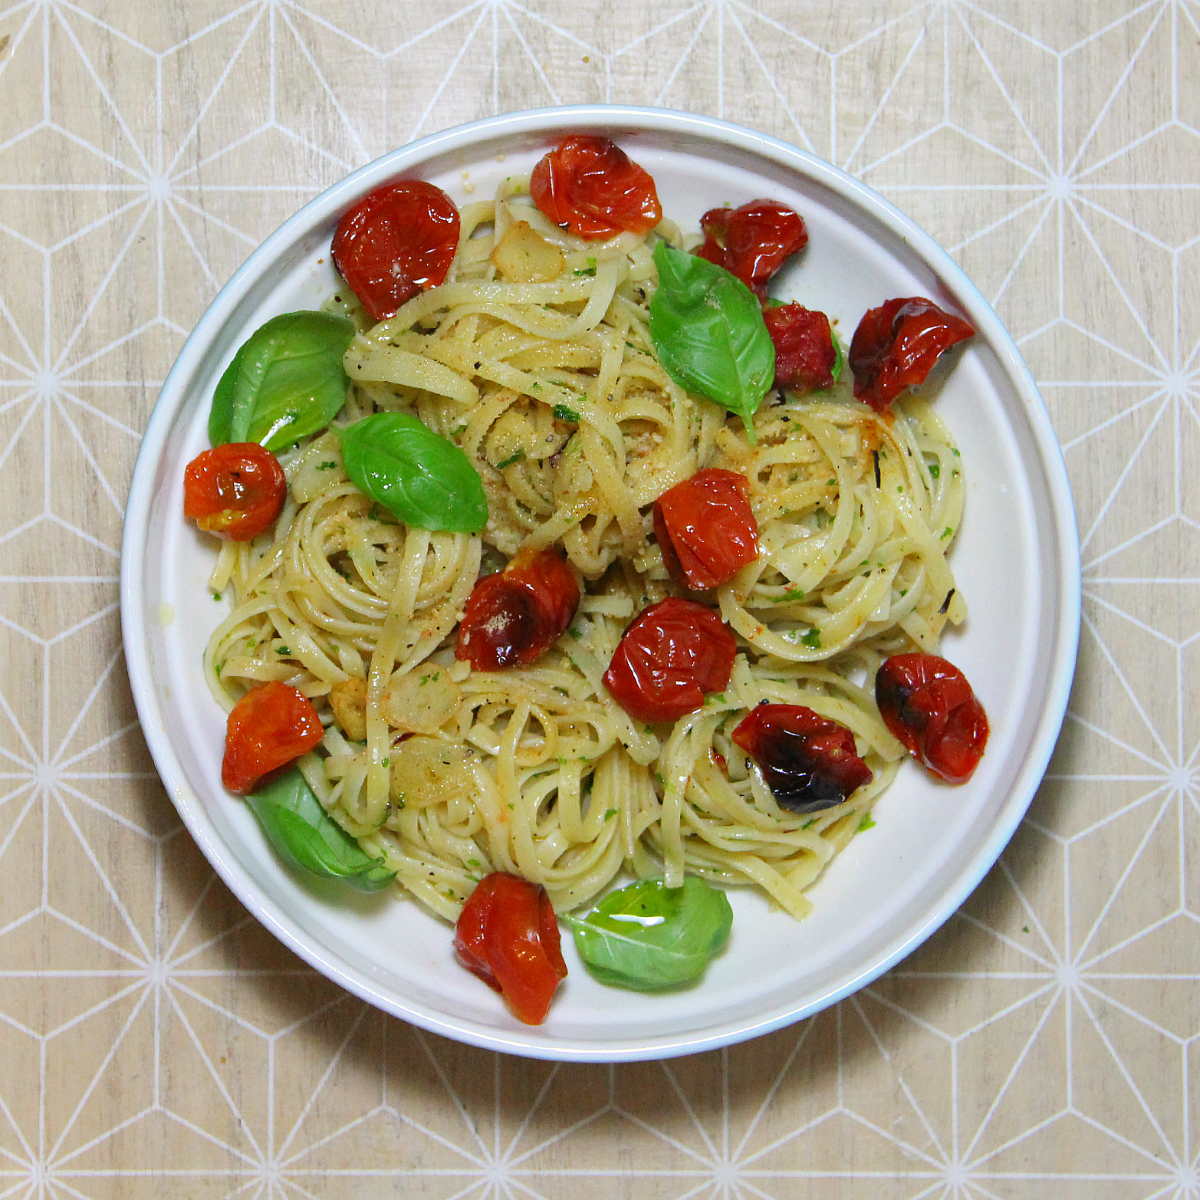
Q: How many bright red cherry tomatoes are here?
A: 13